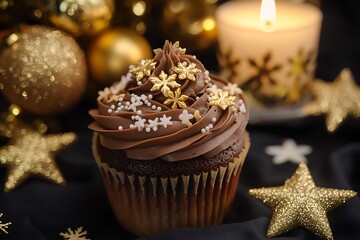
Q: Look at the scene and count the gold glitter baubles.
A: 1